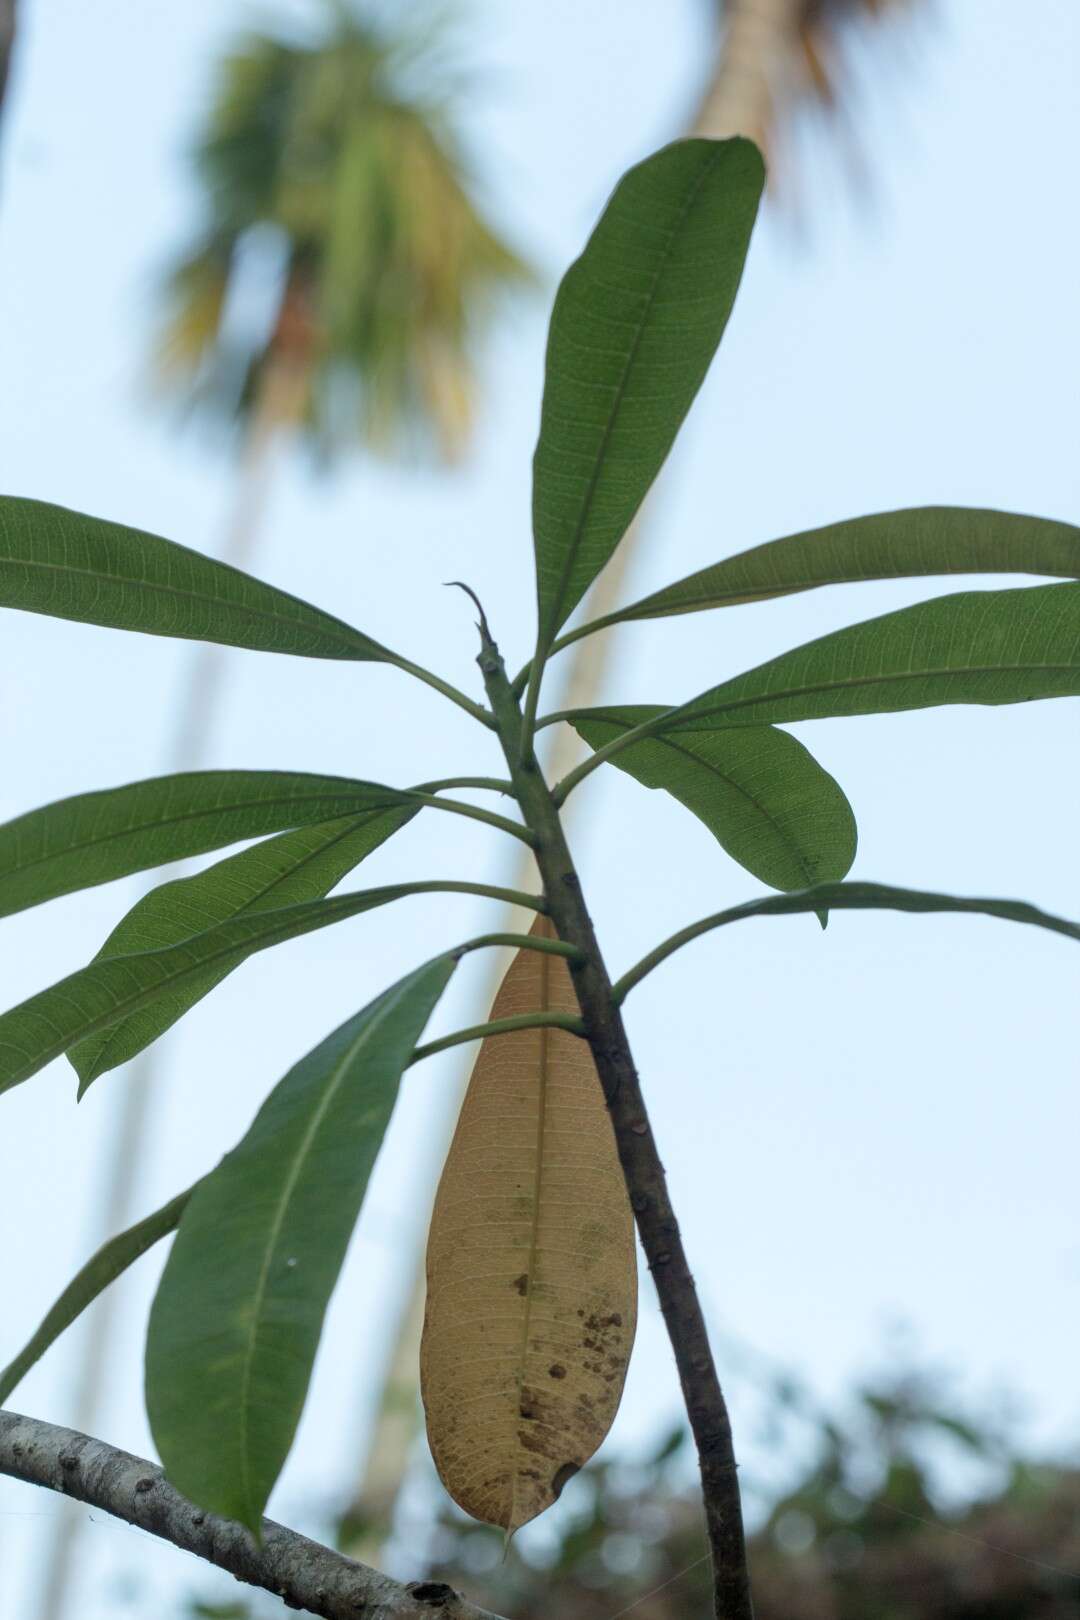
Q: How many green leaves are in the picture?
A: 11